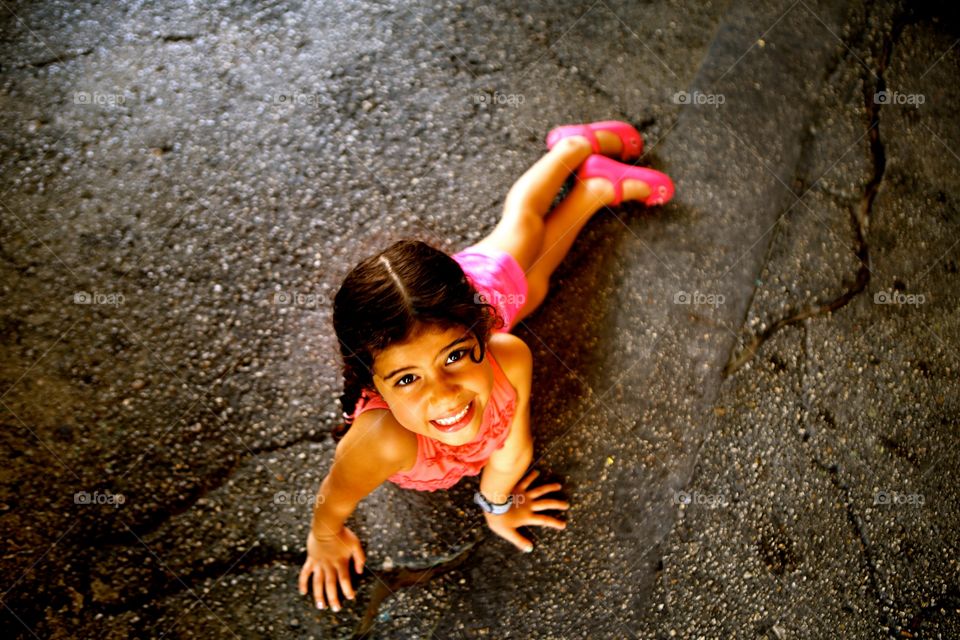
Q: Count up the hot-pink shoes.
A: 2